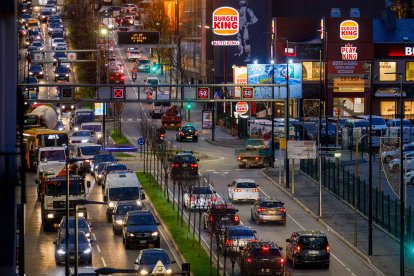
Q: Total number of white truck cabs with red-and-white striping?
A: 1